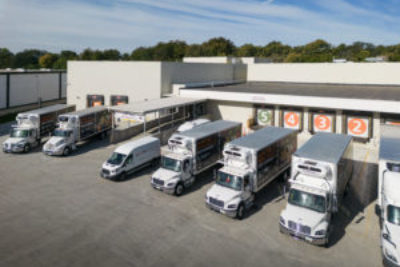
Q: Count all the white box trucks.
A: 6